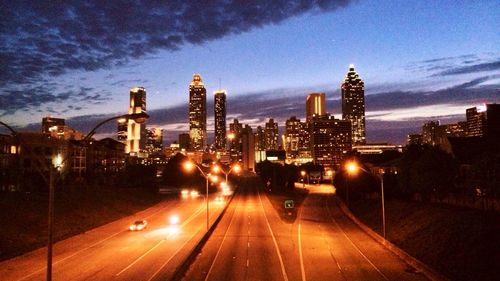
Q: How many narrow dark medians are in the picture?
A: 1